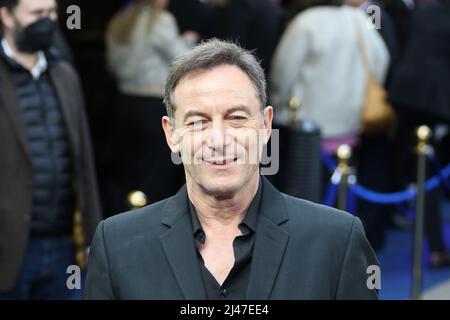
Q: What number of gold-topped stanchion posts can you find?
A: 4